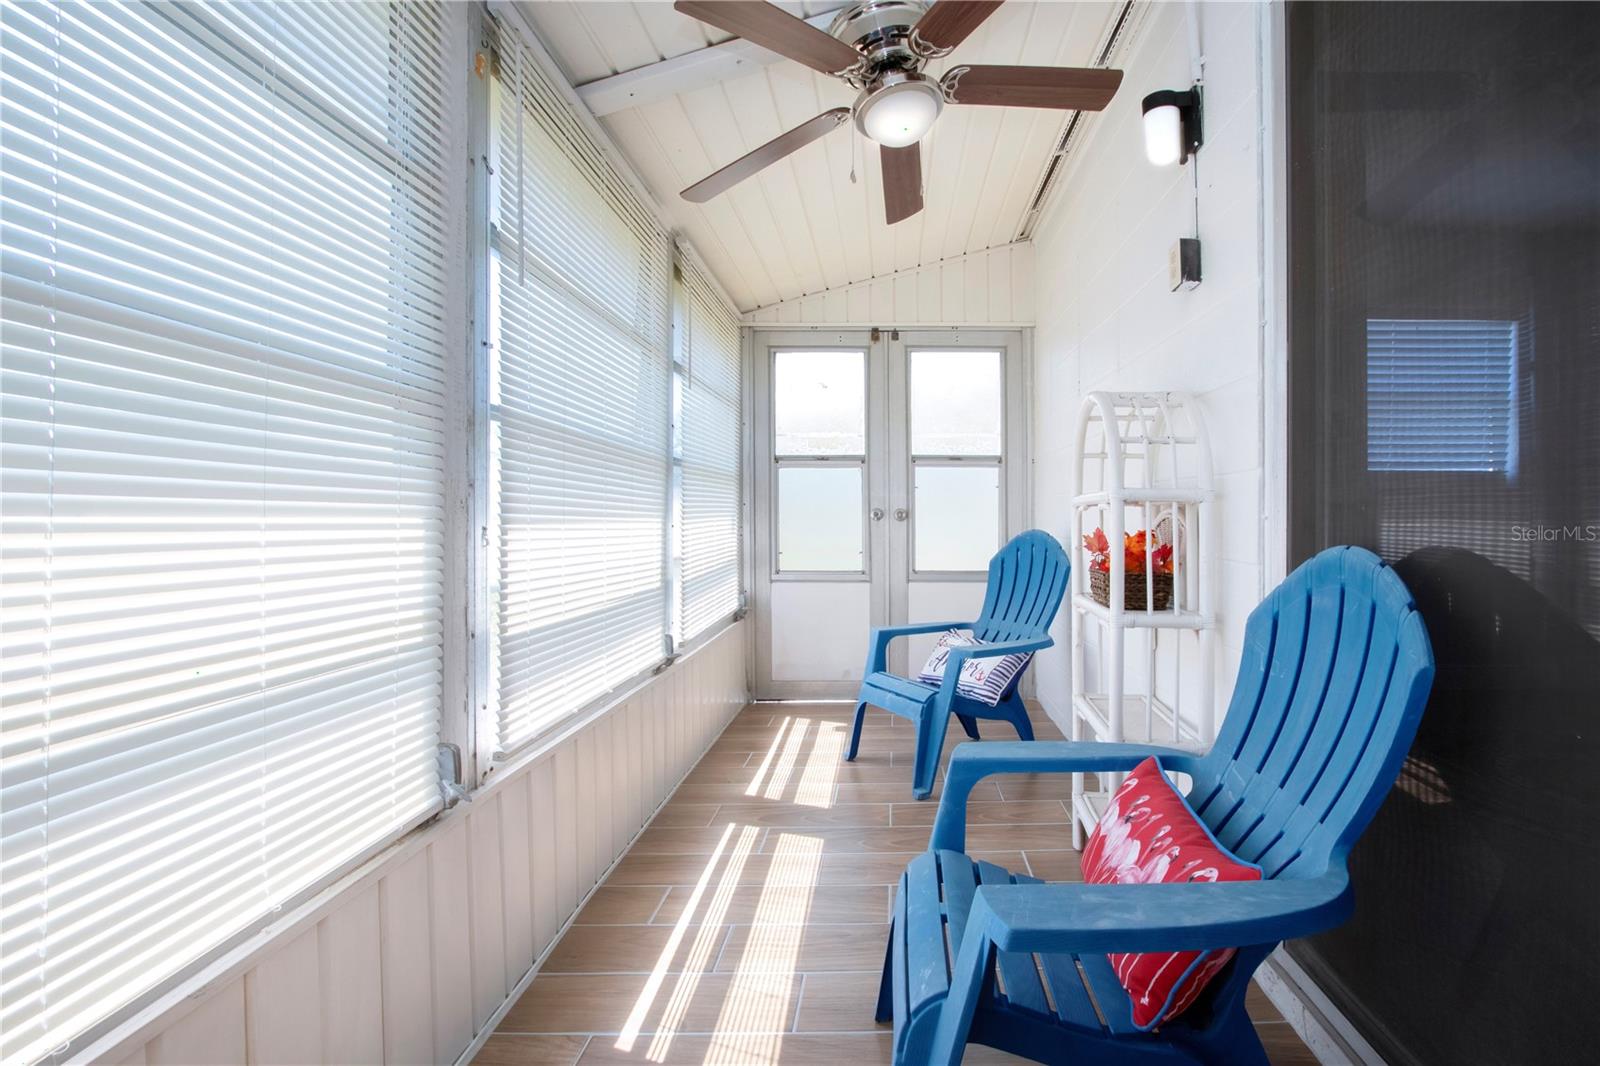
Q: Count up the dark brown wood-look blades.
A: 5